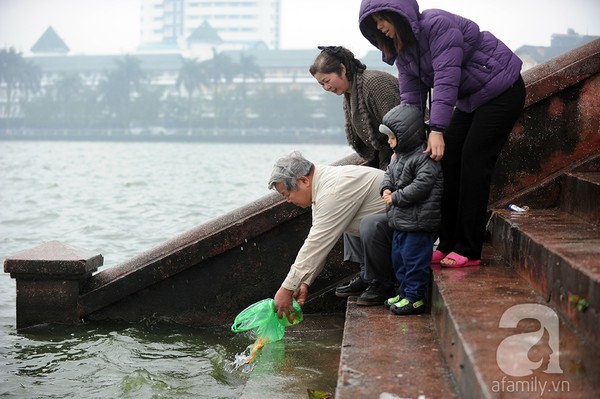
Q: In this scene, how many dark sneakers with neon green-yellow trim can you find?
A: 2